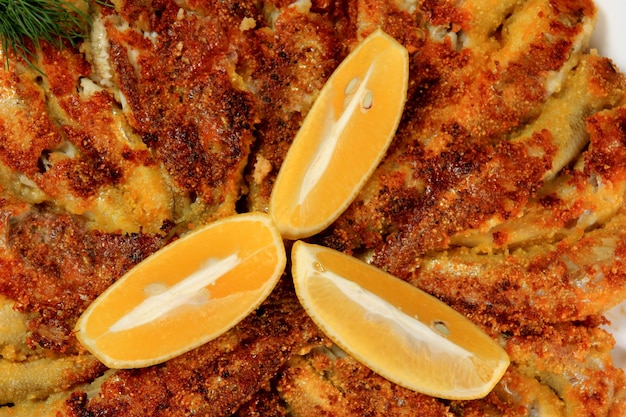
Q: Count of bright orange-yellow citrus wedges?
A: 3